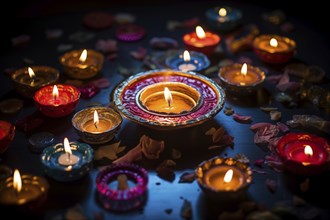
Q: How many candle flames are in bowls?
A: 14